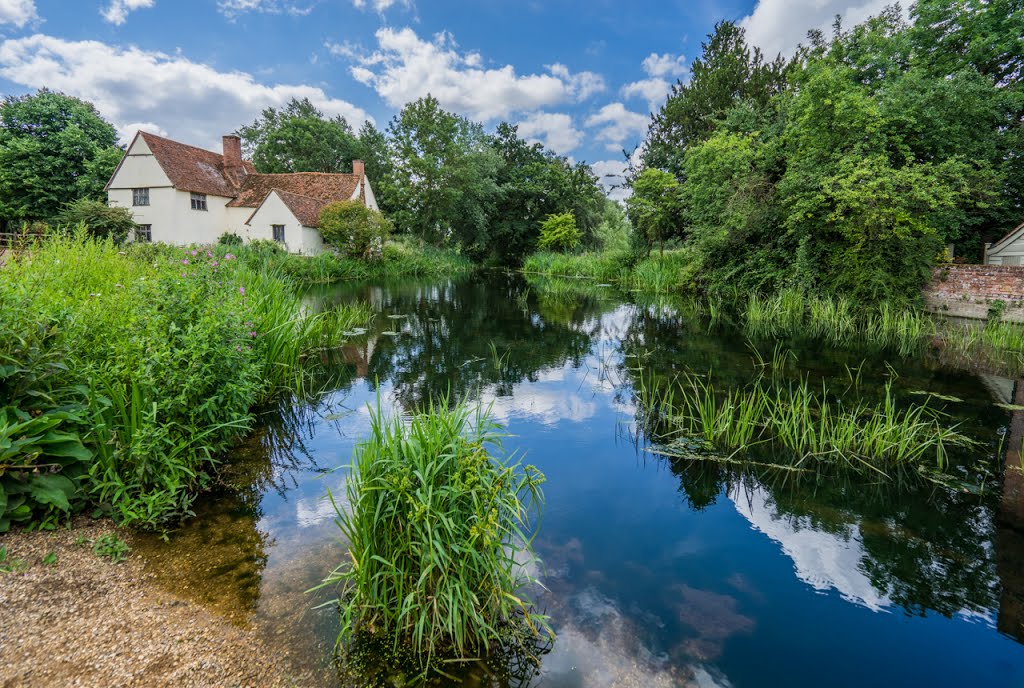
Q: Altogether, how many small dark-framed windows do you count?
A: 4